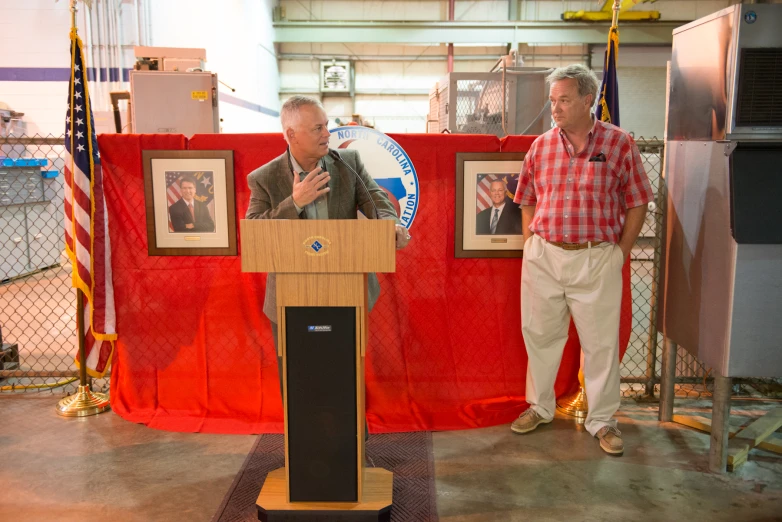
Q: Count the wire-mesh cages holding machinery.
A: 1